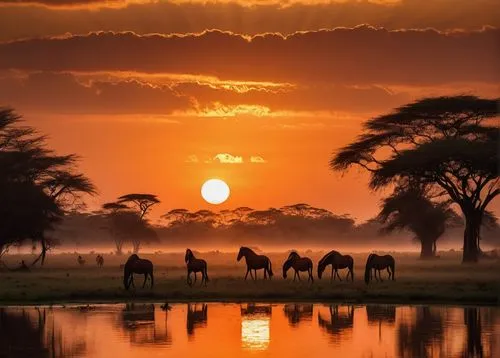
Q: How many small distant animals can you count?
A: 2